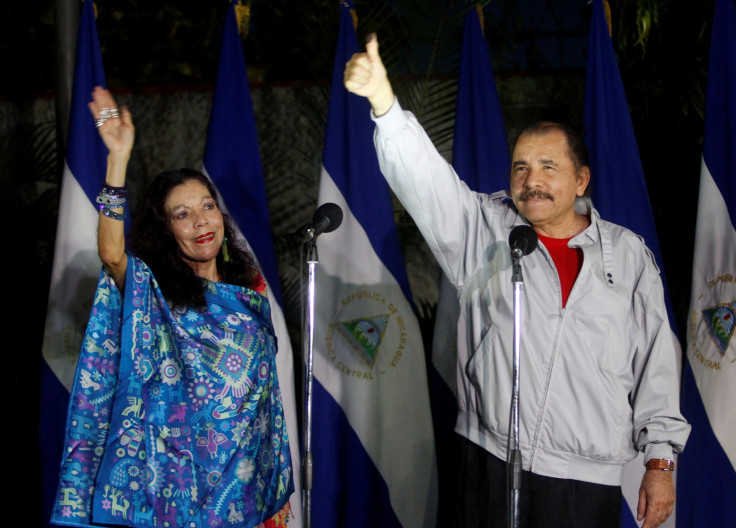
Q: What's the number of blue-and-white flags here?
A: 6